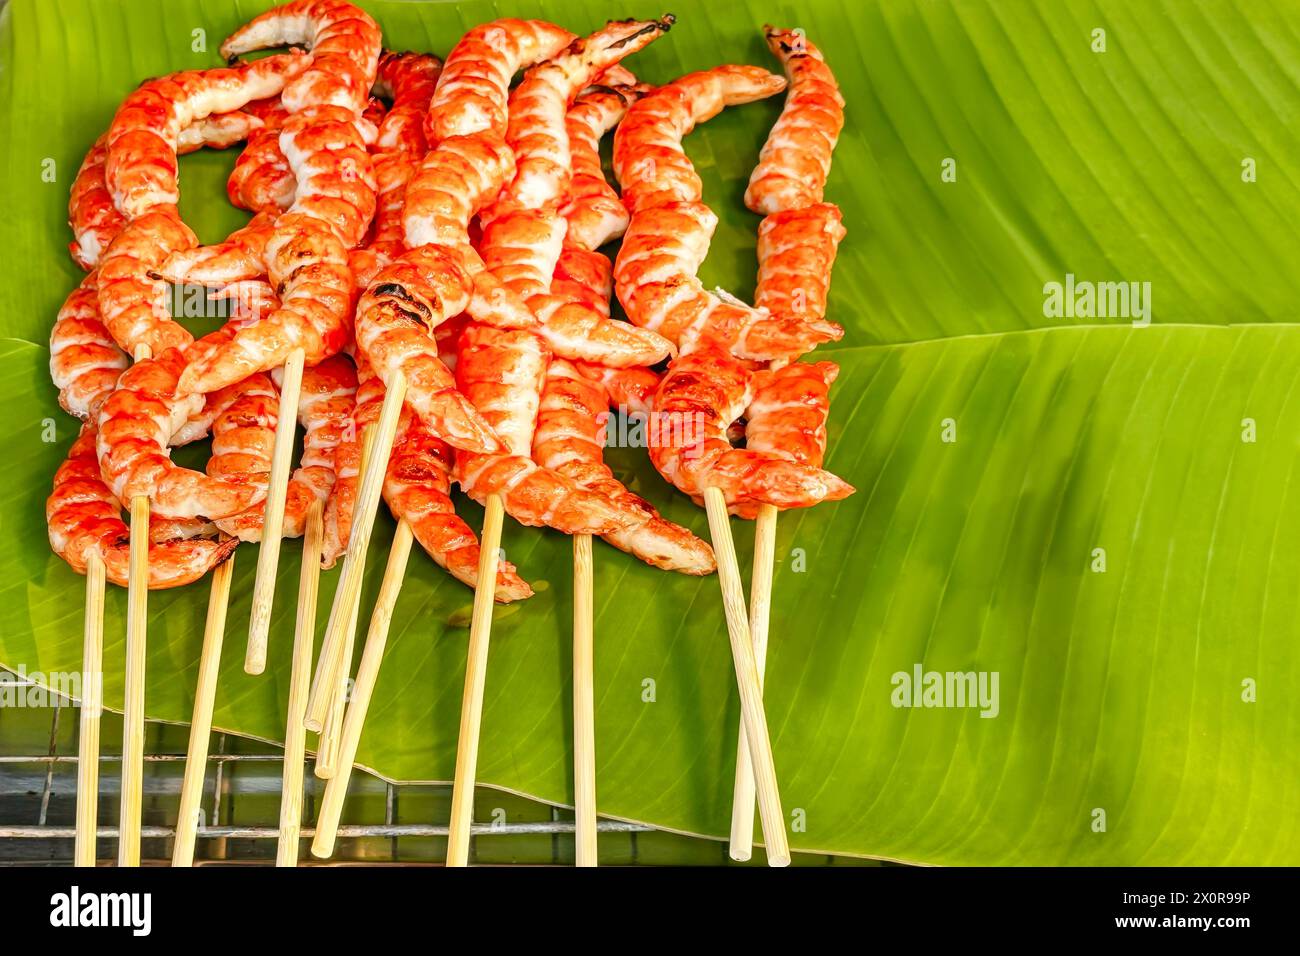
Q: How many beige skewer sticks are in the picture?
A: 12